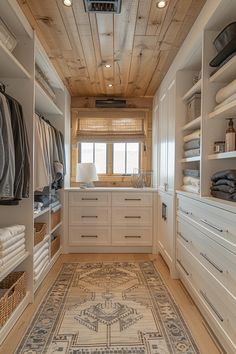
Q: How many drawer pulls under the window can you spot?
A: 6